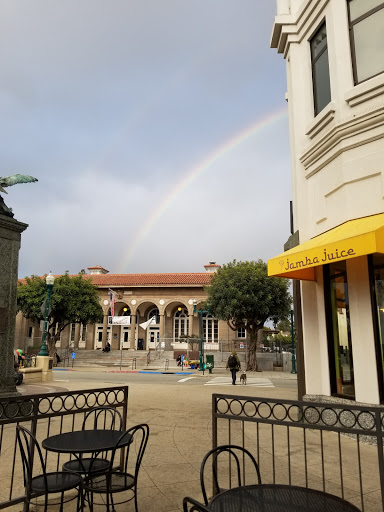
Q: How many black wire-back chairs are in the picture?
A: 5